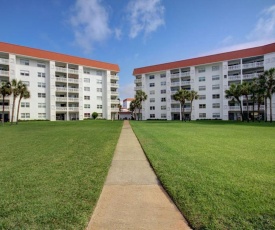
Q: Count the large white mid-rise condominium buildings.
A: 2